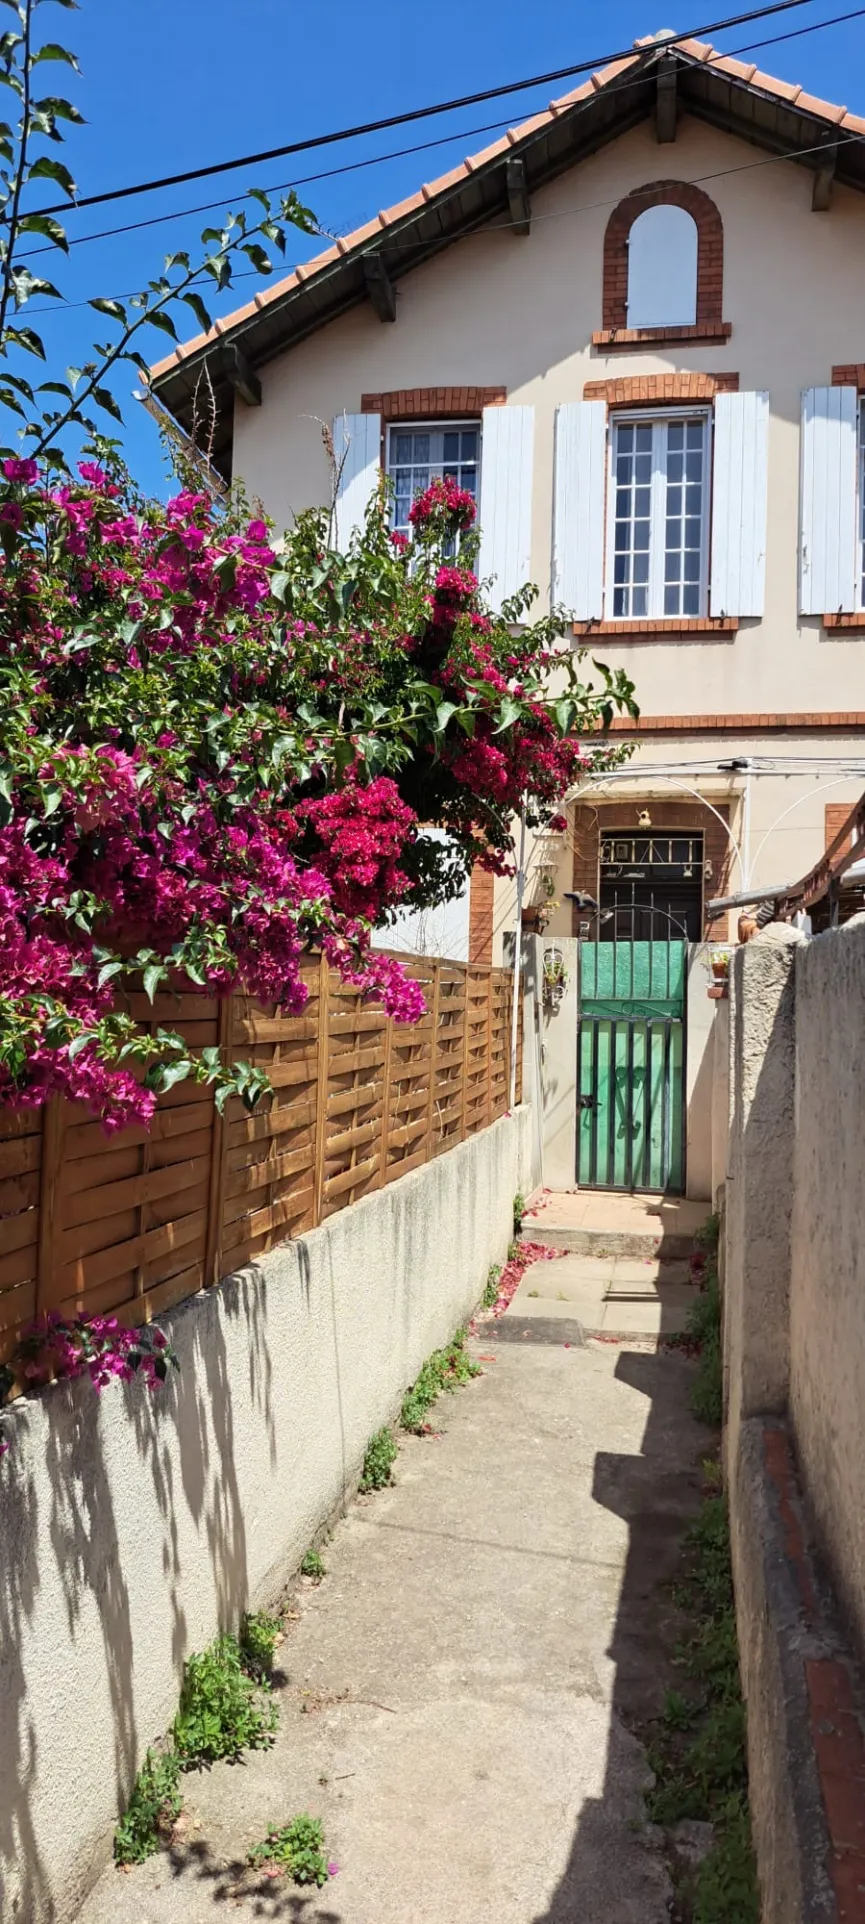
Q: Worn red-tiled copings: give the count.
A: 1